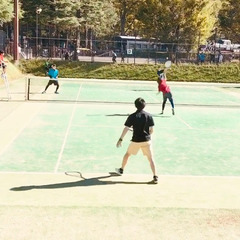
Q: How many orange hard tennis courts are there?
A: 0